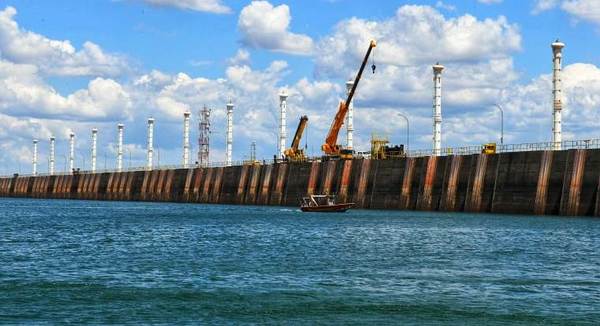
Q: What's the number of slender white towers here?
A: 12